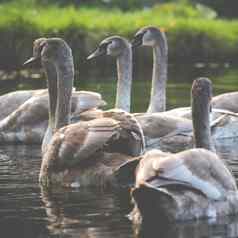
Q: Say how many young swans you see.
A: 5